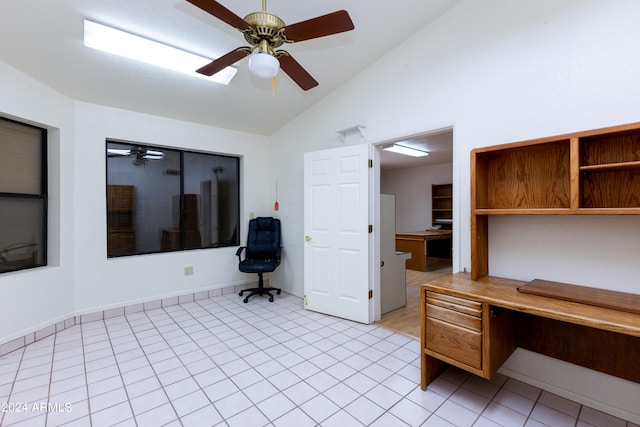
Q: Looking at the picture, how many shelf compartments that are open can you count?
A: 3